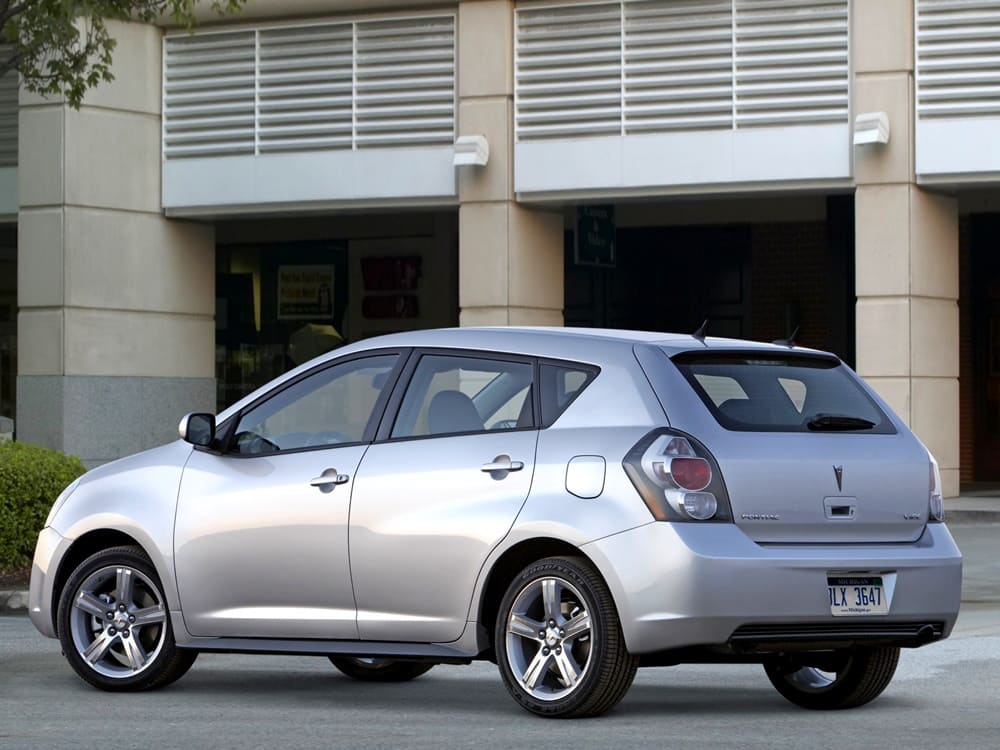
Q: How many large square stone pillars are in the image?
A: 3